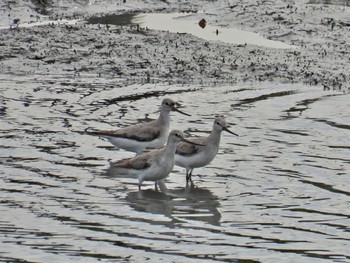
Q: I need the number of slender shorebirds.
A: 3